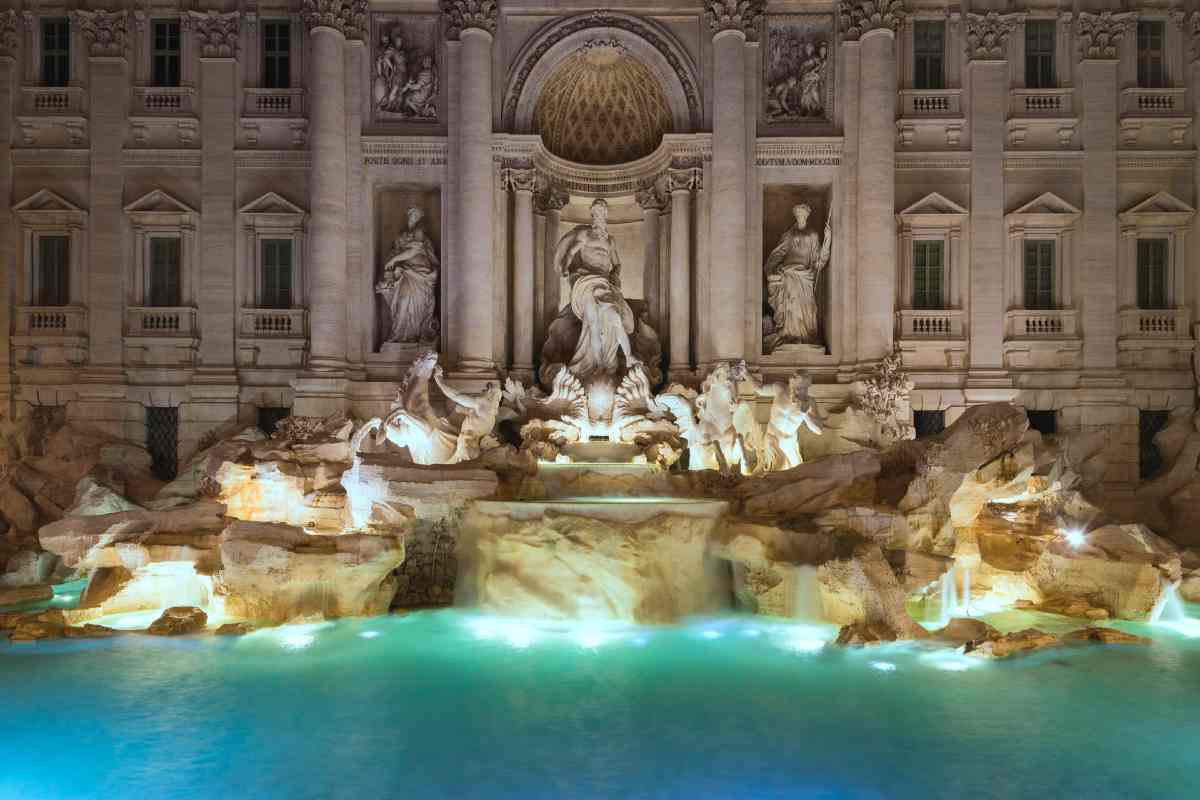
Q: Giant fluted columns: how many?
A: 4